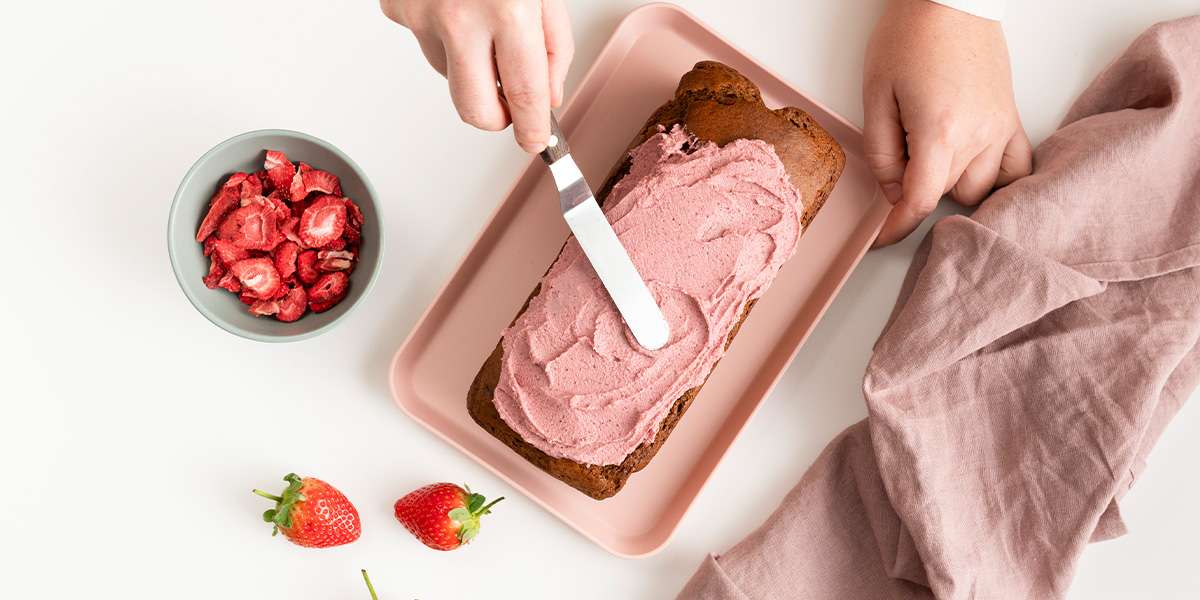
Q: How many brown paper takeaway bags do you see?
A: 0